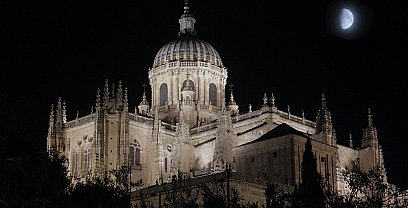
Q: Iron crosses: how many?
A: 3